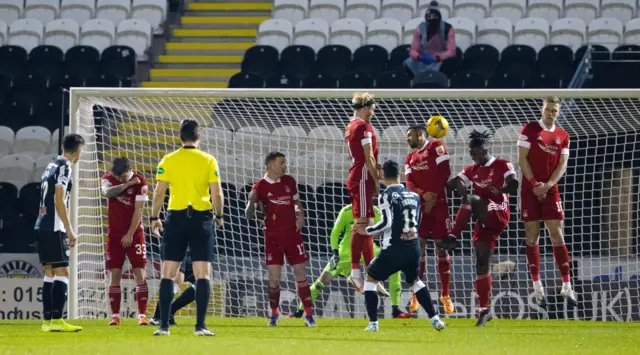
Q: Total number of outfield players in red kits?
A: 6